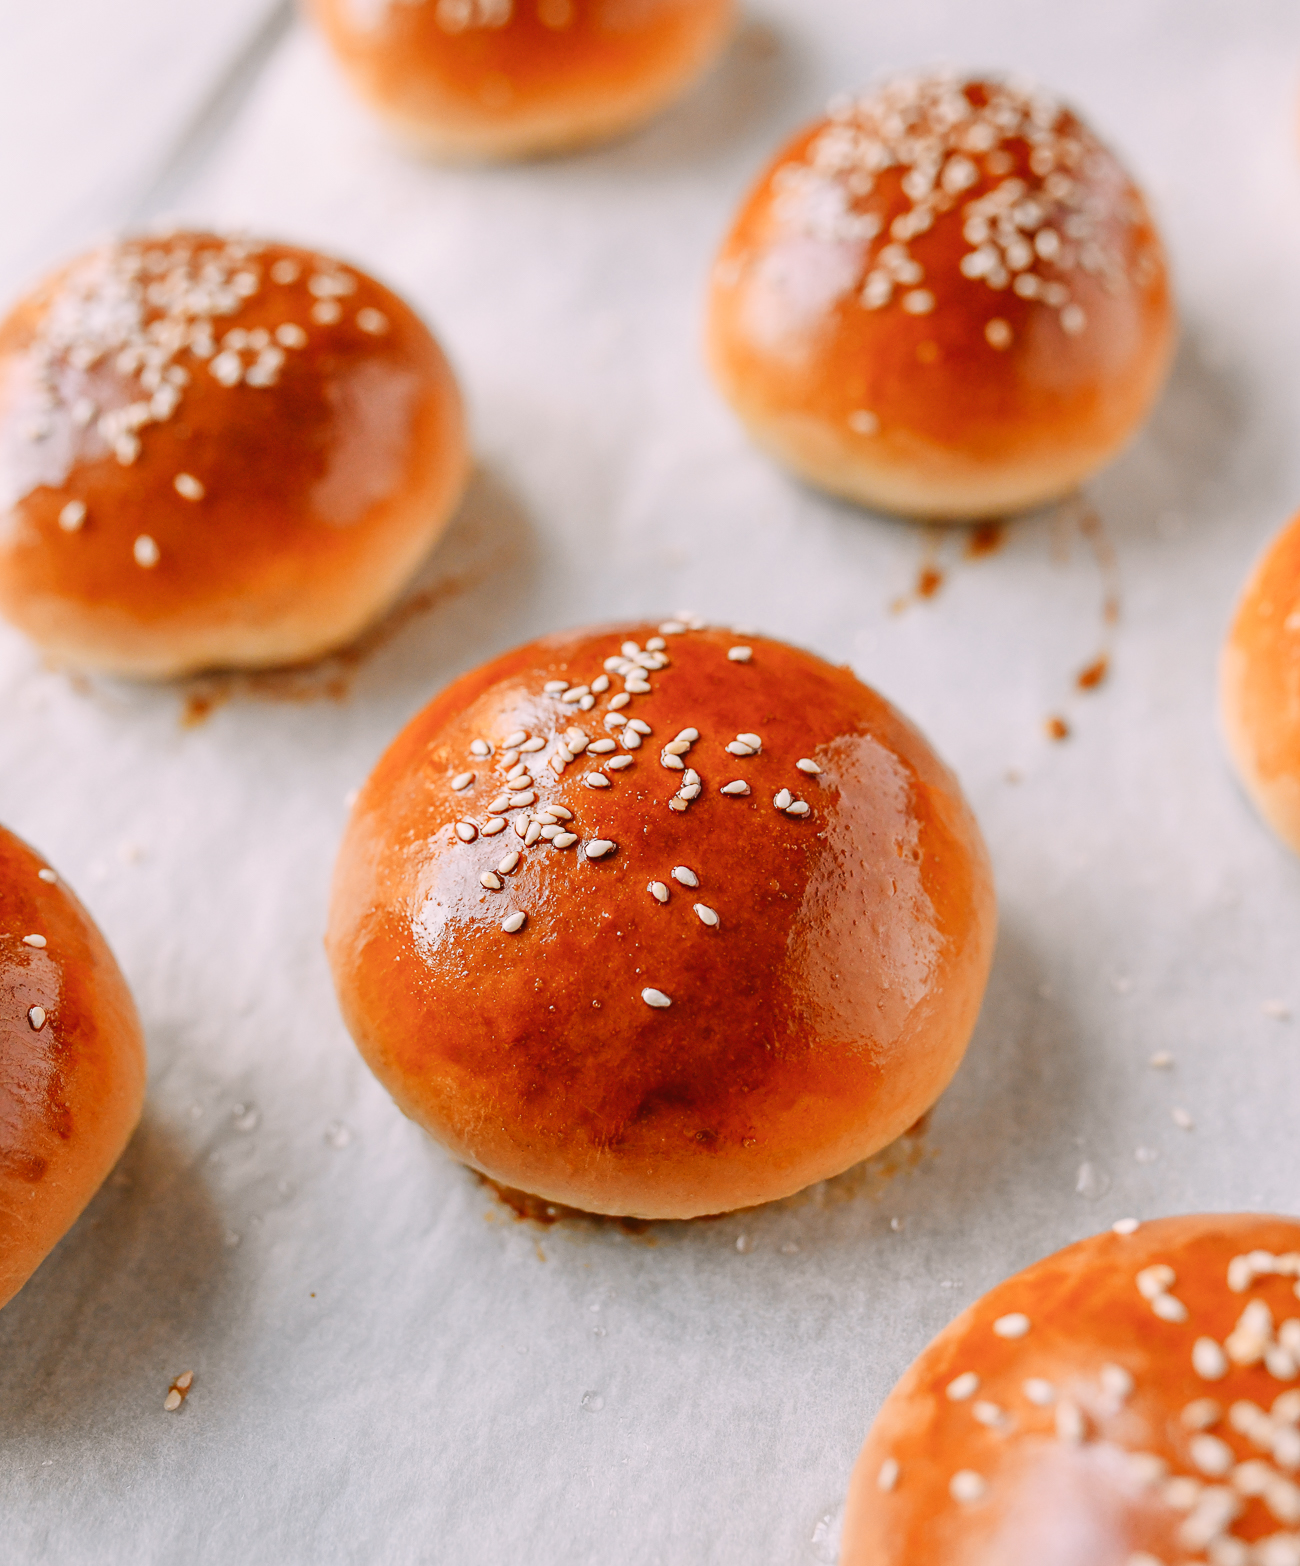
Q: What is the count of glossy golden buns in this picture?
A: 7